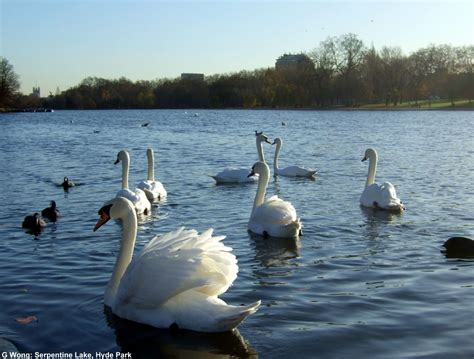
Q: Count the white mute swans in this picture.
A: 7